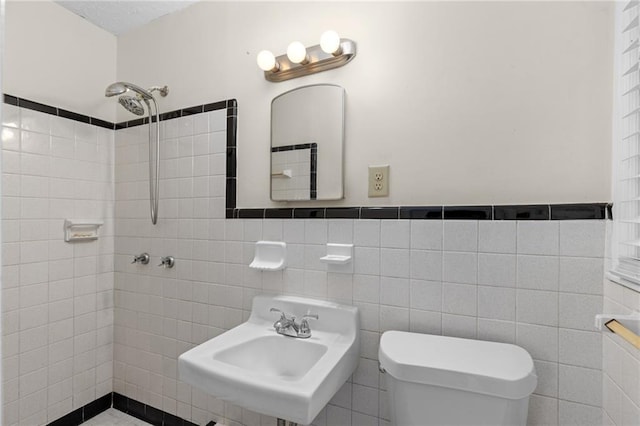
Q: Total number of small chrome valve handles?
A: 2